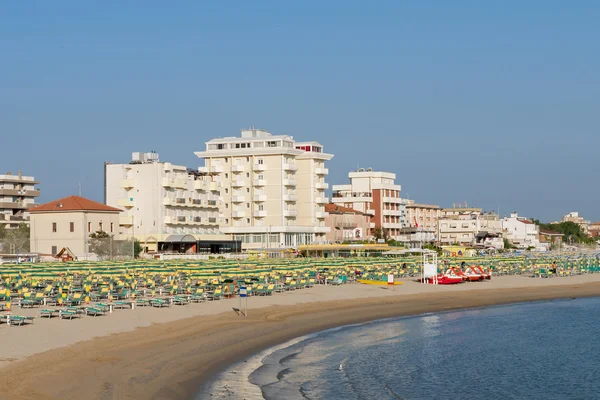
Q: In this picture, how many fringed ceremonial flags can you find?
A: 0